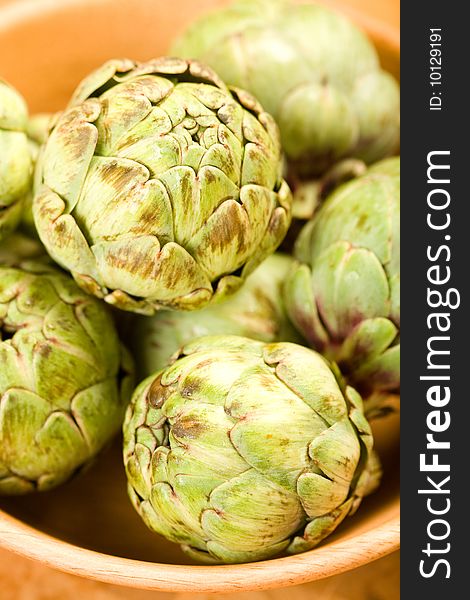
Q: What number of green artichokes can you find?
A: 7